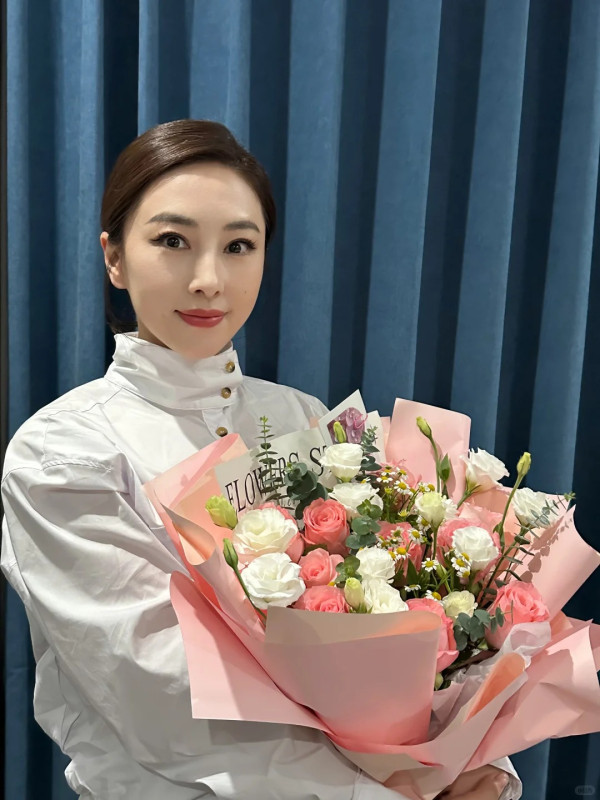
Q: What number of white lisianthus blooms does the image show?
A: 11